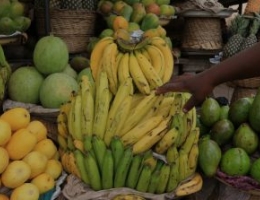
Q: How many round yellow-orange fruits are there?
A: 12